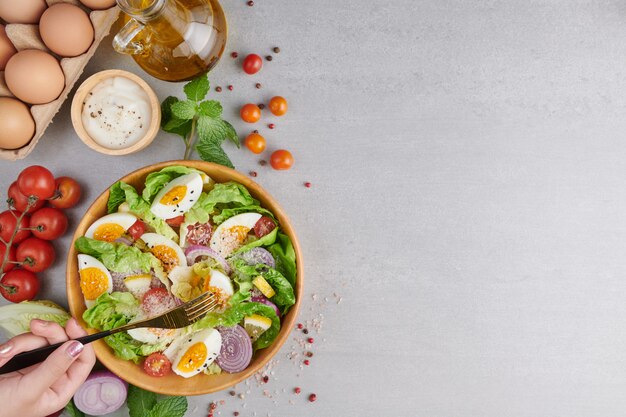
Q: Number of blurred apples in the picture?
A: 0